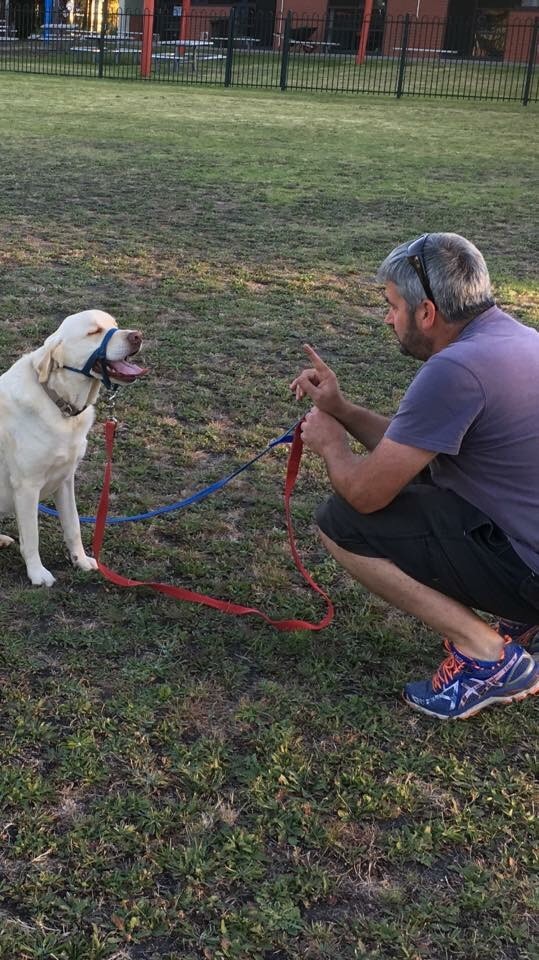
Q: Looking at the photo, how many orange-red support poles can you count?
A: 3